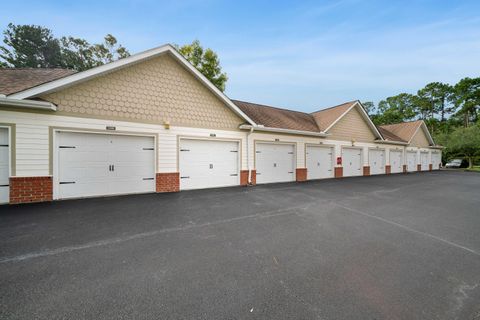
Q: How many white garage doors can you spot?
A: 11